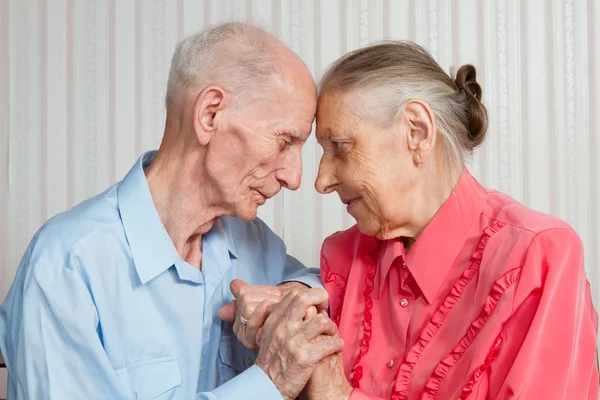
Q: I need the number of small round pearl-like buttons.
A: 3